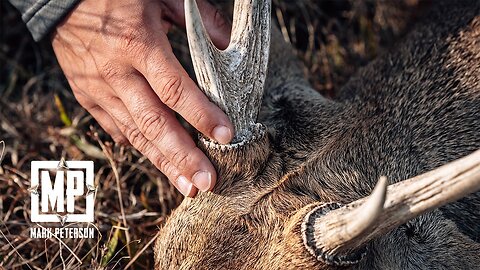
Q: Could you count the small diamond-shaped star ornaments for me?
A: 4